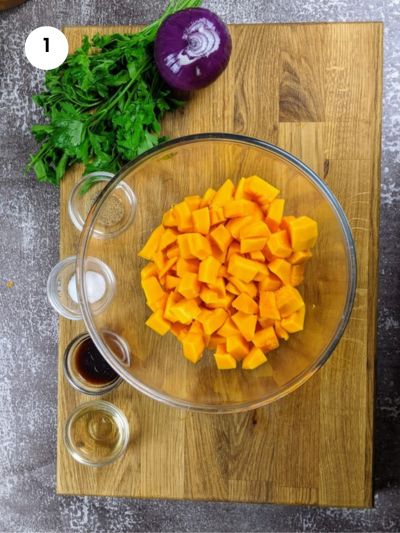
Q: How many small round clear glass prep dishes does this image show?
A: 4